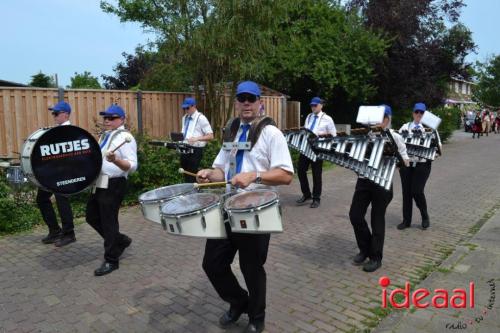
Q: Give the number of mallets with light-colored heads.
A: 3